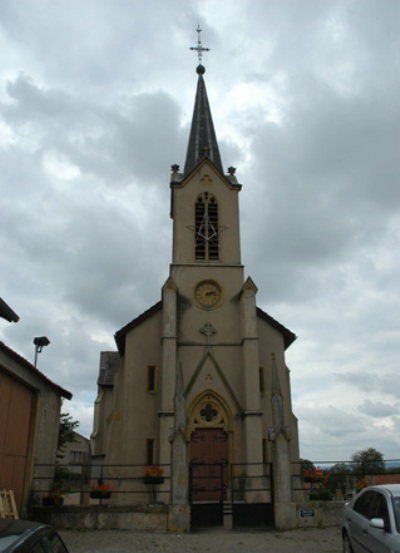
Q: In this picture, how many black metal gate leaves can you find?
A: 2